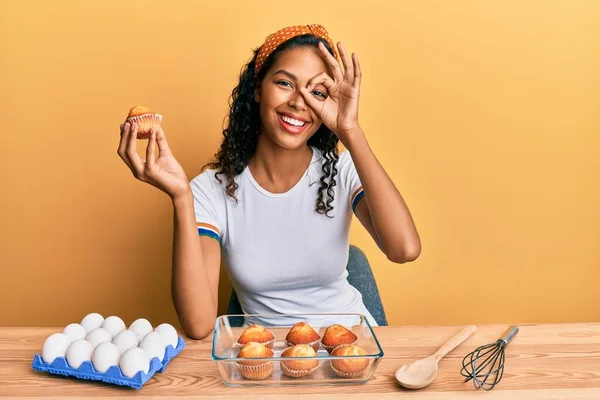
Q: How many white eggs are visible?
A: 12